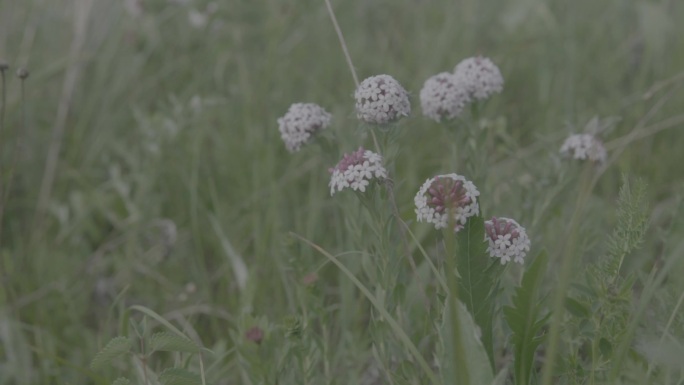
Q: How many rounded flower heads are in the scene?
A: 8